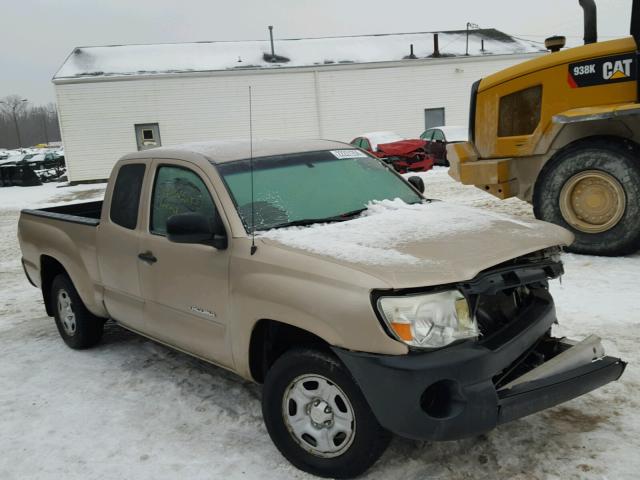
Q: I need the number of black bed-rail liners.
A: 1